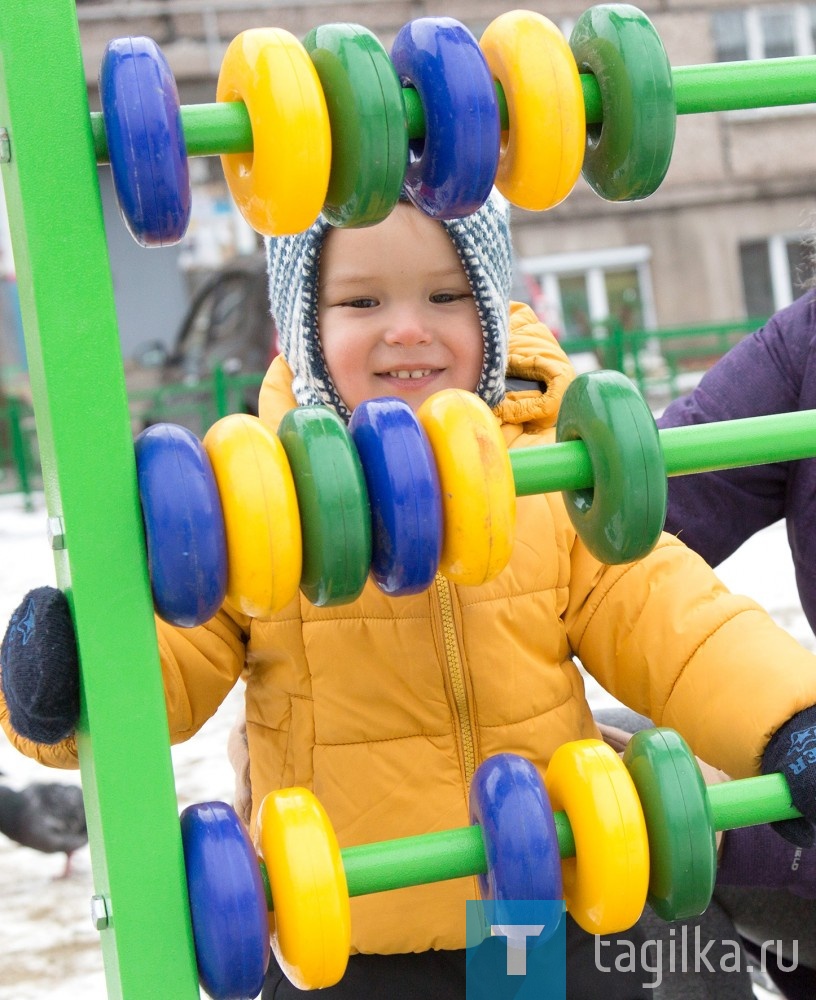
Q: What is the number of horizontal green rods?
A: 3